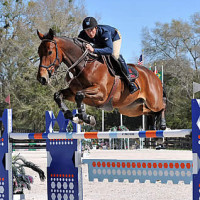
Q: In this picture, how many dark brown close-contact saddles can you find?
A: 1